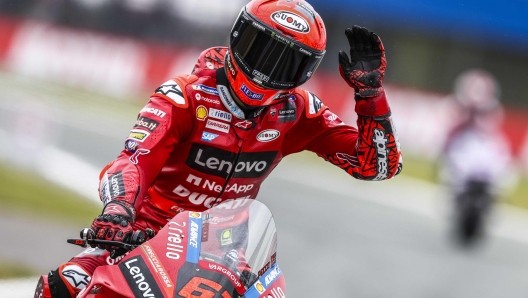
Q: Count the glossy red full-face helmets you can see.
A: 1